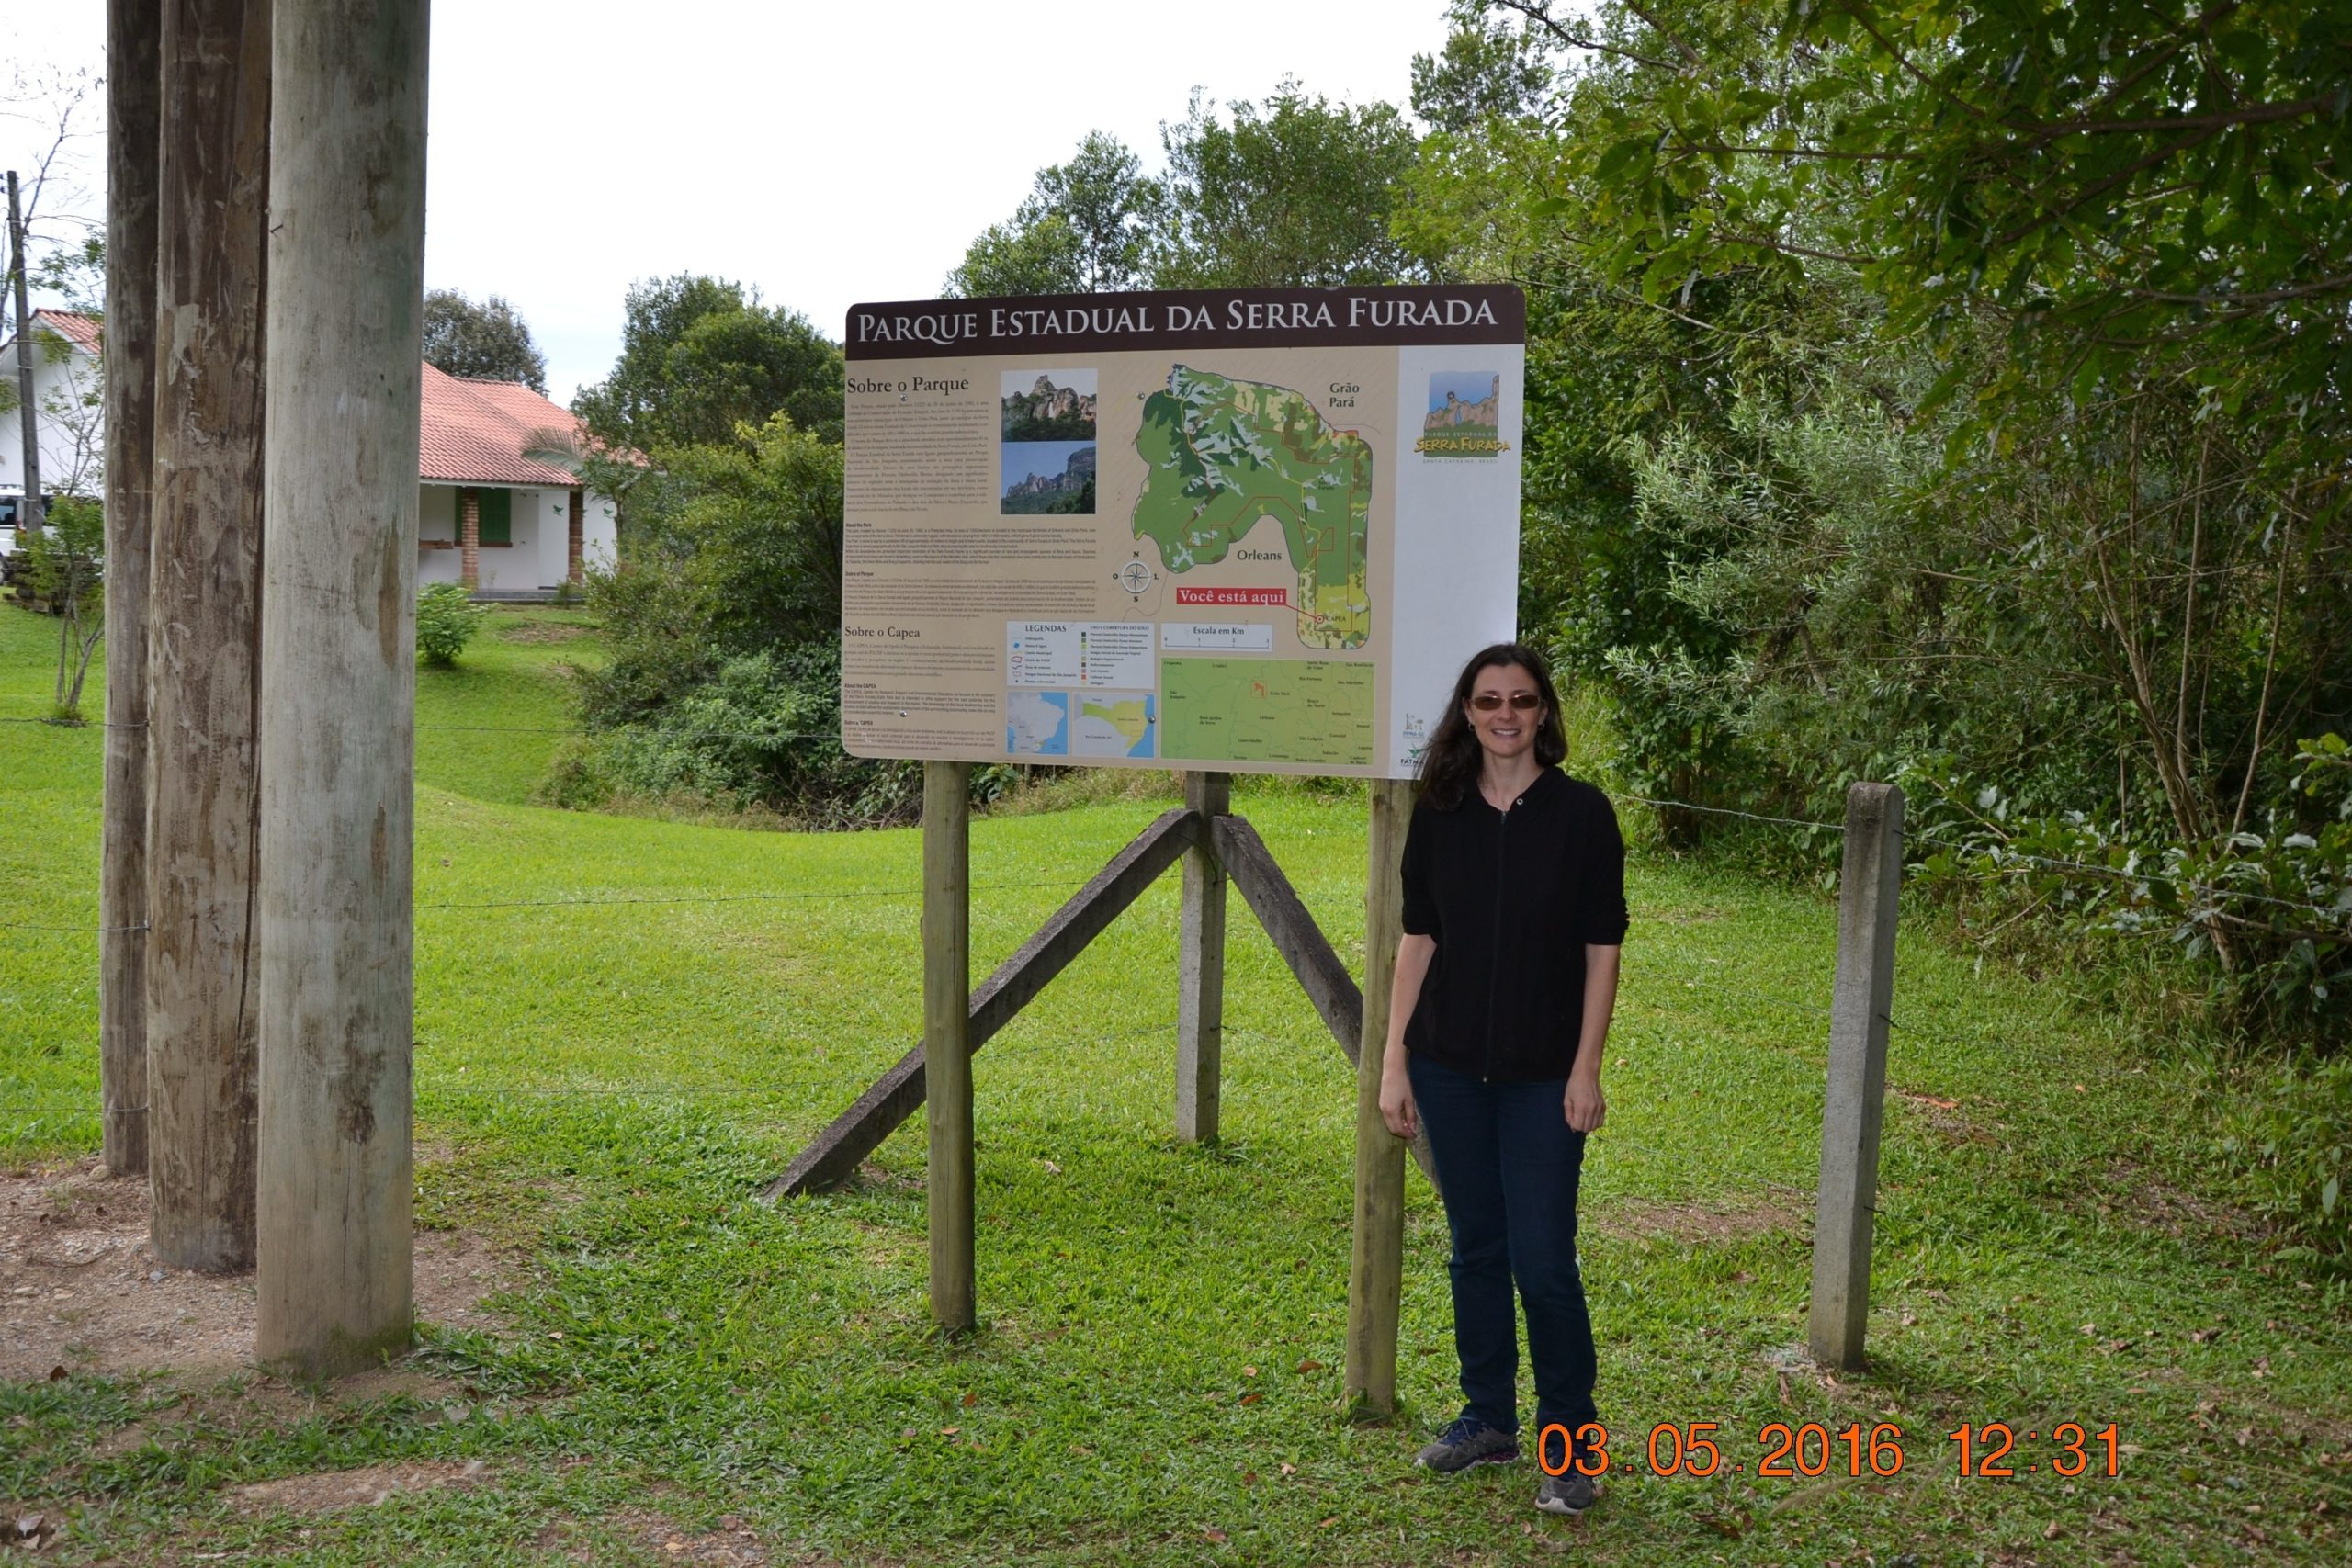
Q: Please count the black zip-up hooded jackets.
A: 1